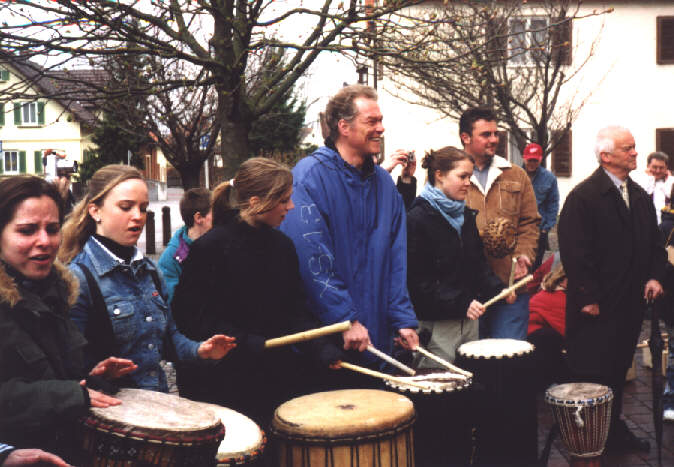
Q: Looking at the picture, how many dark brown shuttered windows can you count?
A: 4